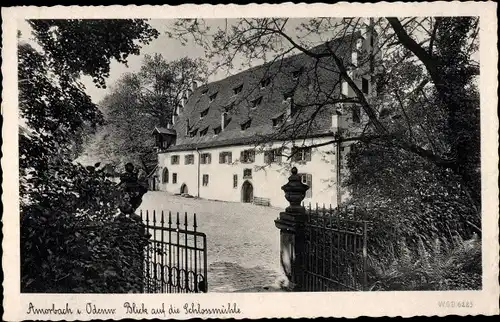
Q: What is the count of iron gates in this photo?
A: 2